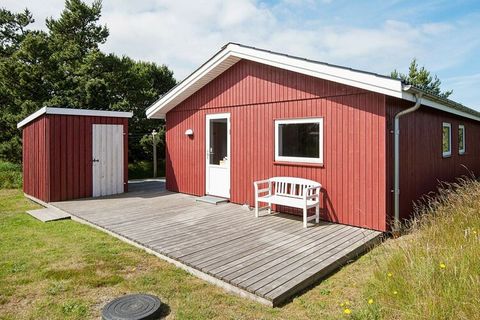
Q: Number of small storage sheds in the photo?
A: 1